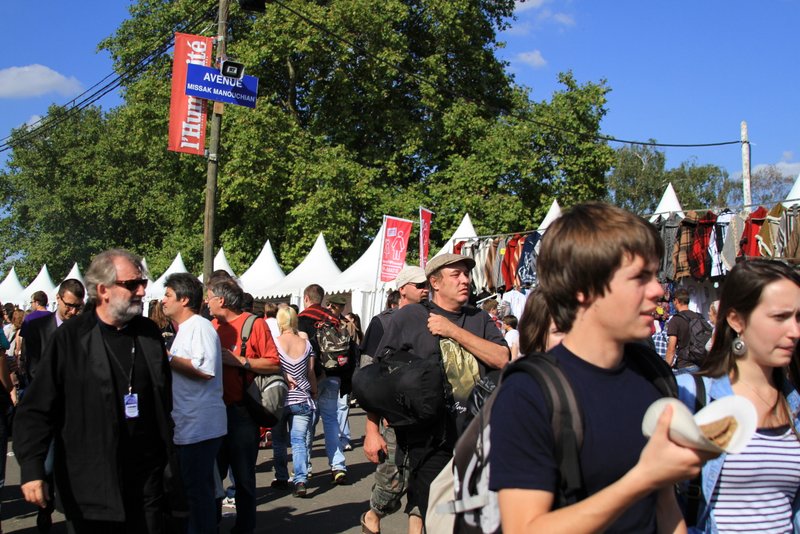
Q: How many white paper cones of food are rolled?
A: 1